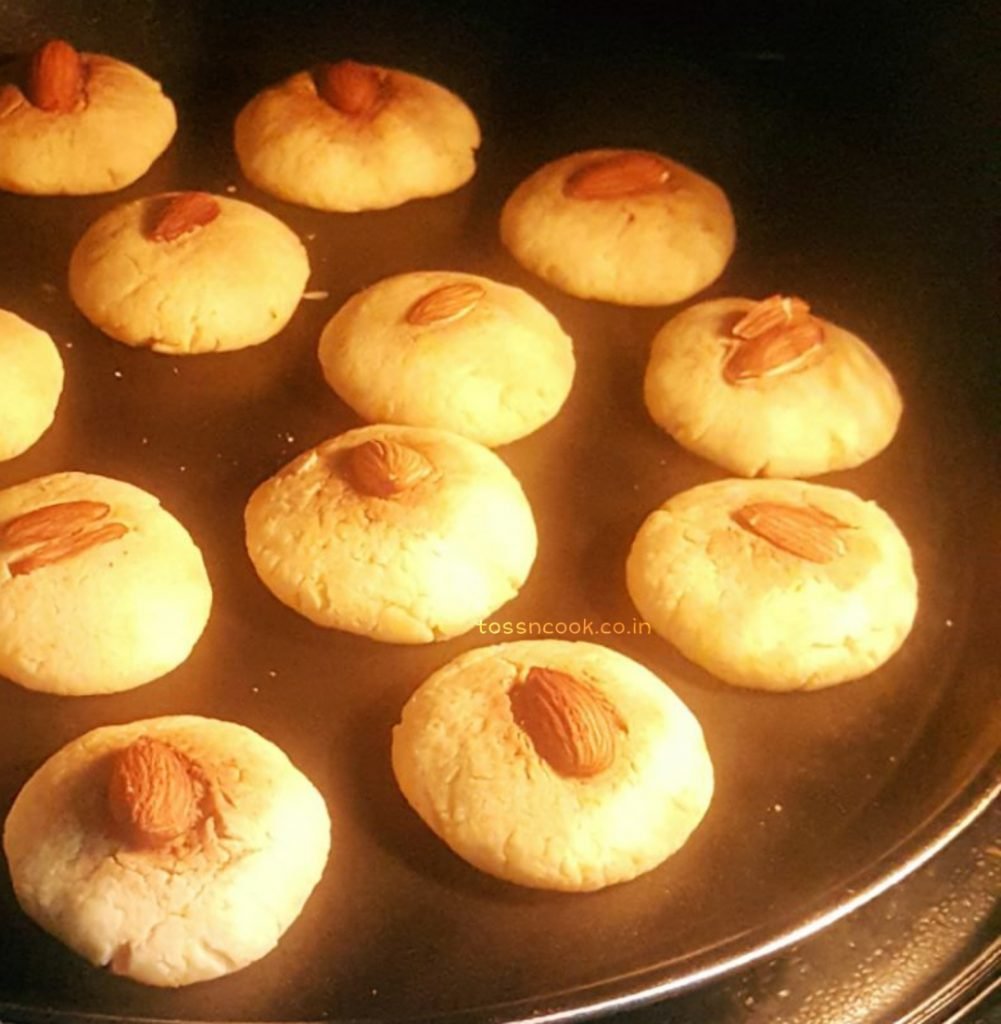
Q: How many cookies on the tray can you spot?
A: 12